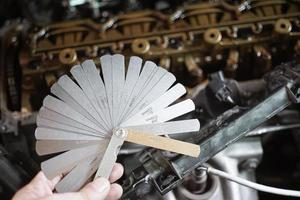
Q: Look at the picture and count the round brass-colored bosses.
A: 4